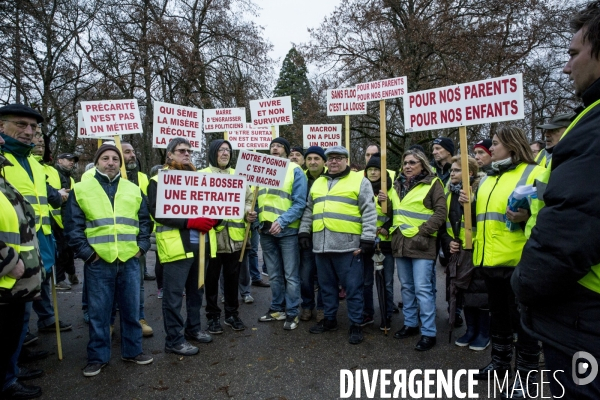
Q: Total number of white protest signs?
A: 12